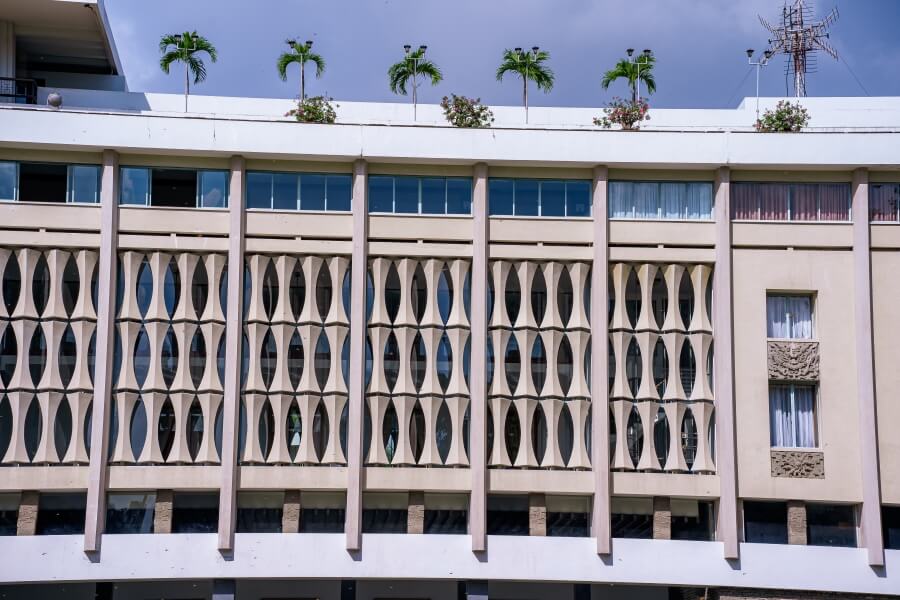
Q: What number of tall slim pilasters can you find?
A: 7